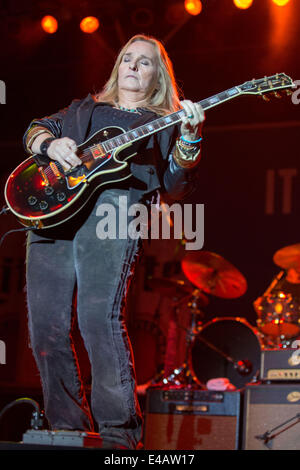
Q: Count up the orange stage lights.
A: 5